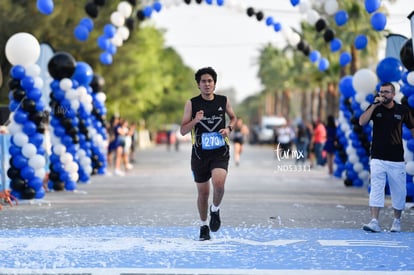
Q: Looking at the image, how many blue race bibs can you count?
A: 1